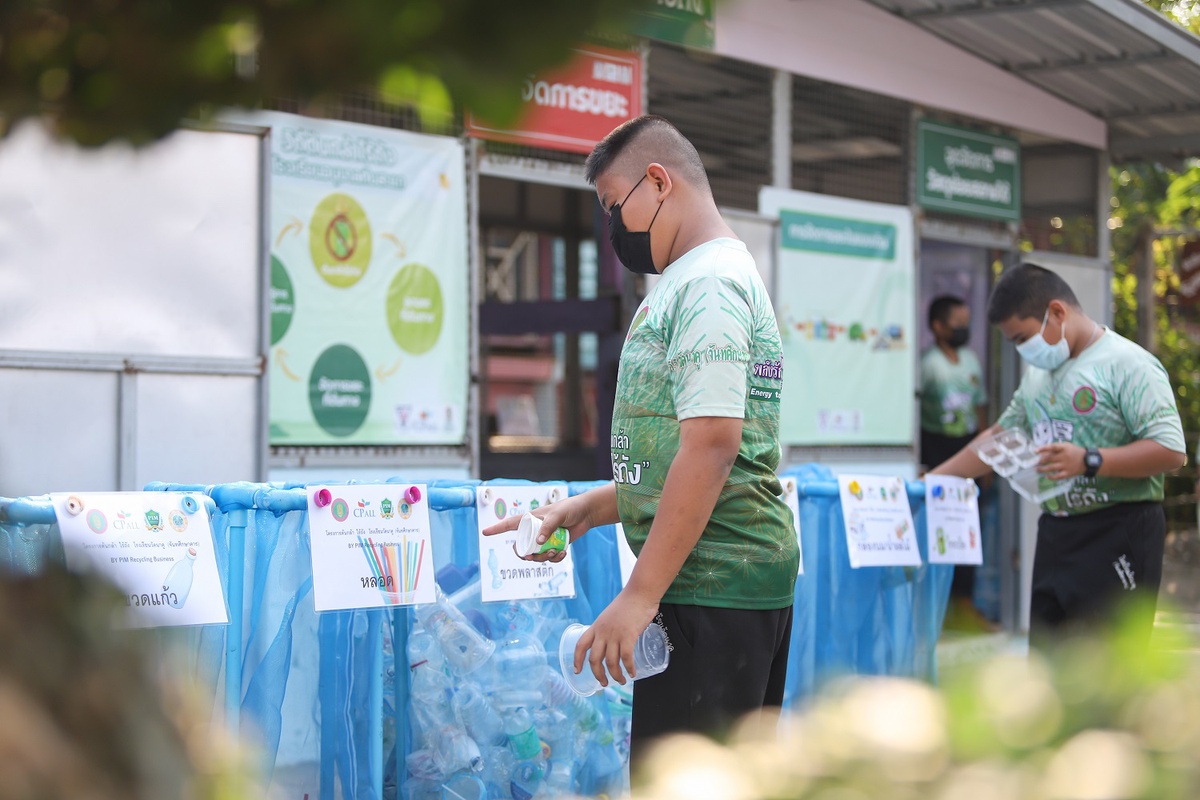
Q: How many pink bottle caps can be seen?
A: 2